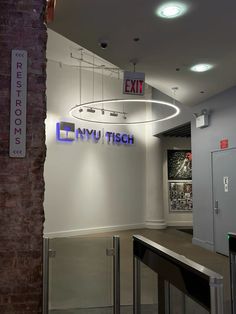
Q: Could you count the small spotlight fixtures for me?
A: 5